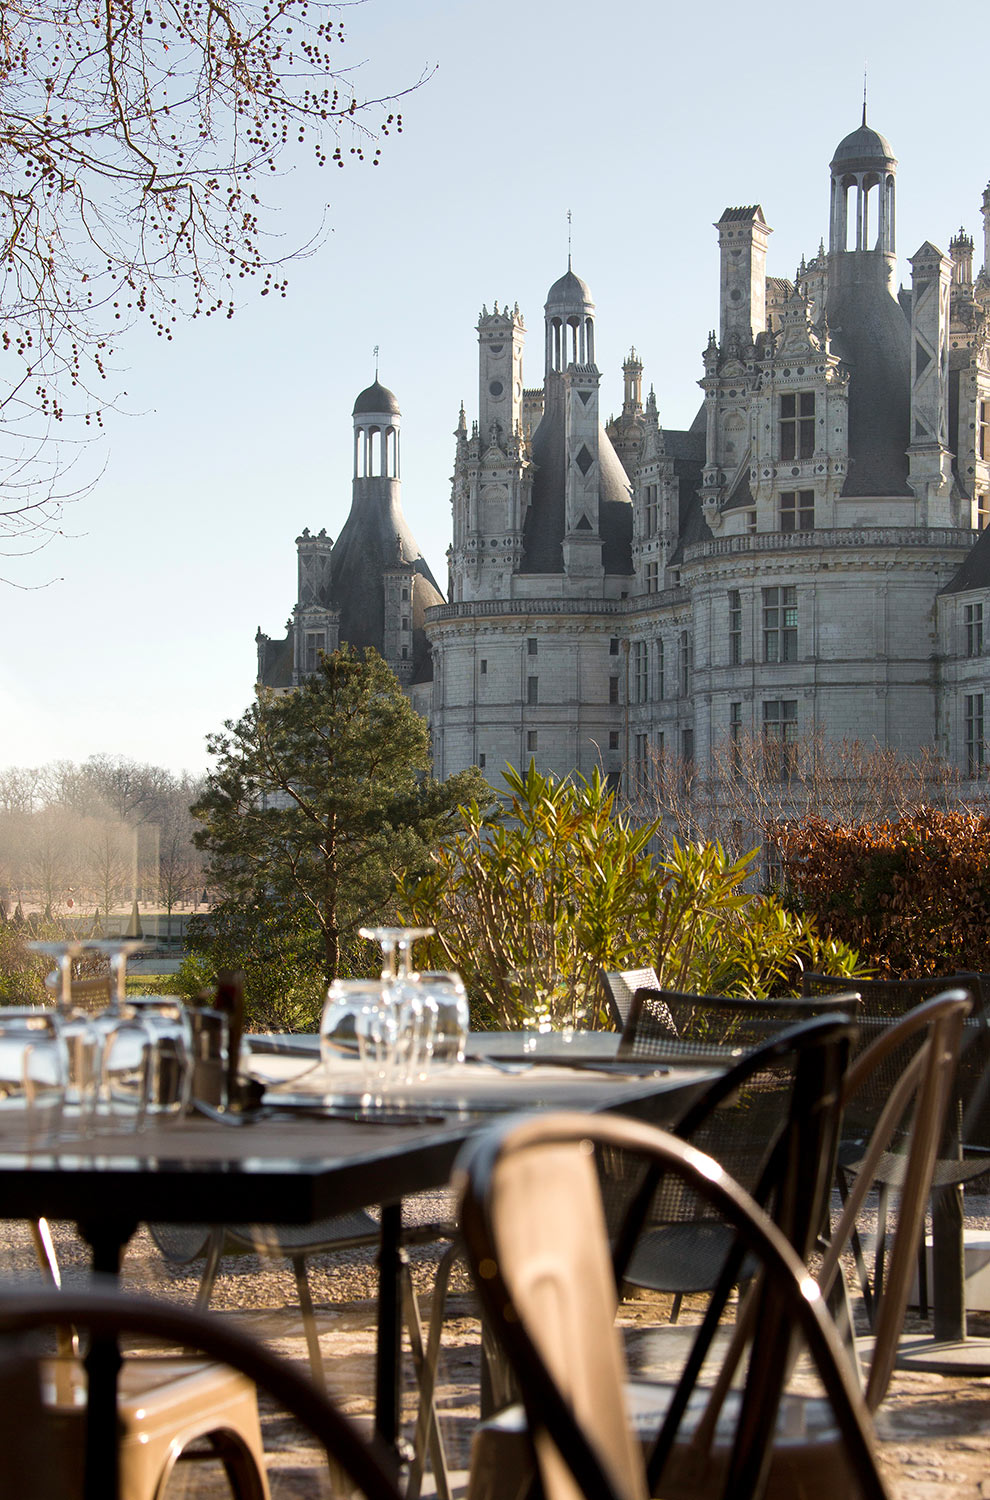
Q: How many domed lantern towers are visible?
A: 3